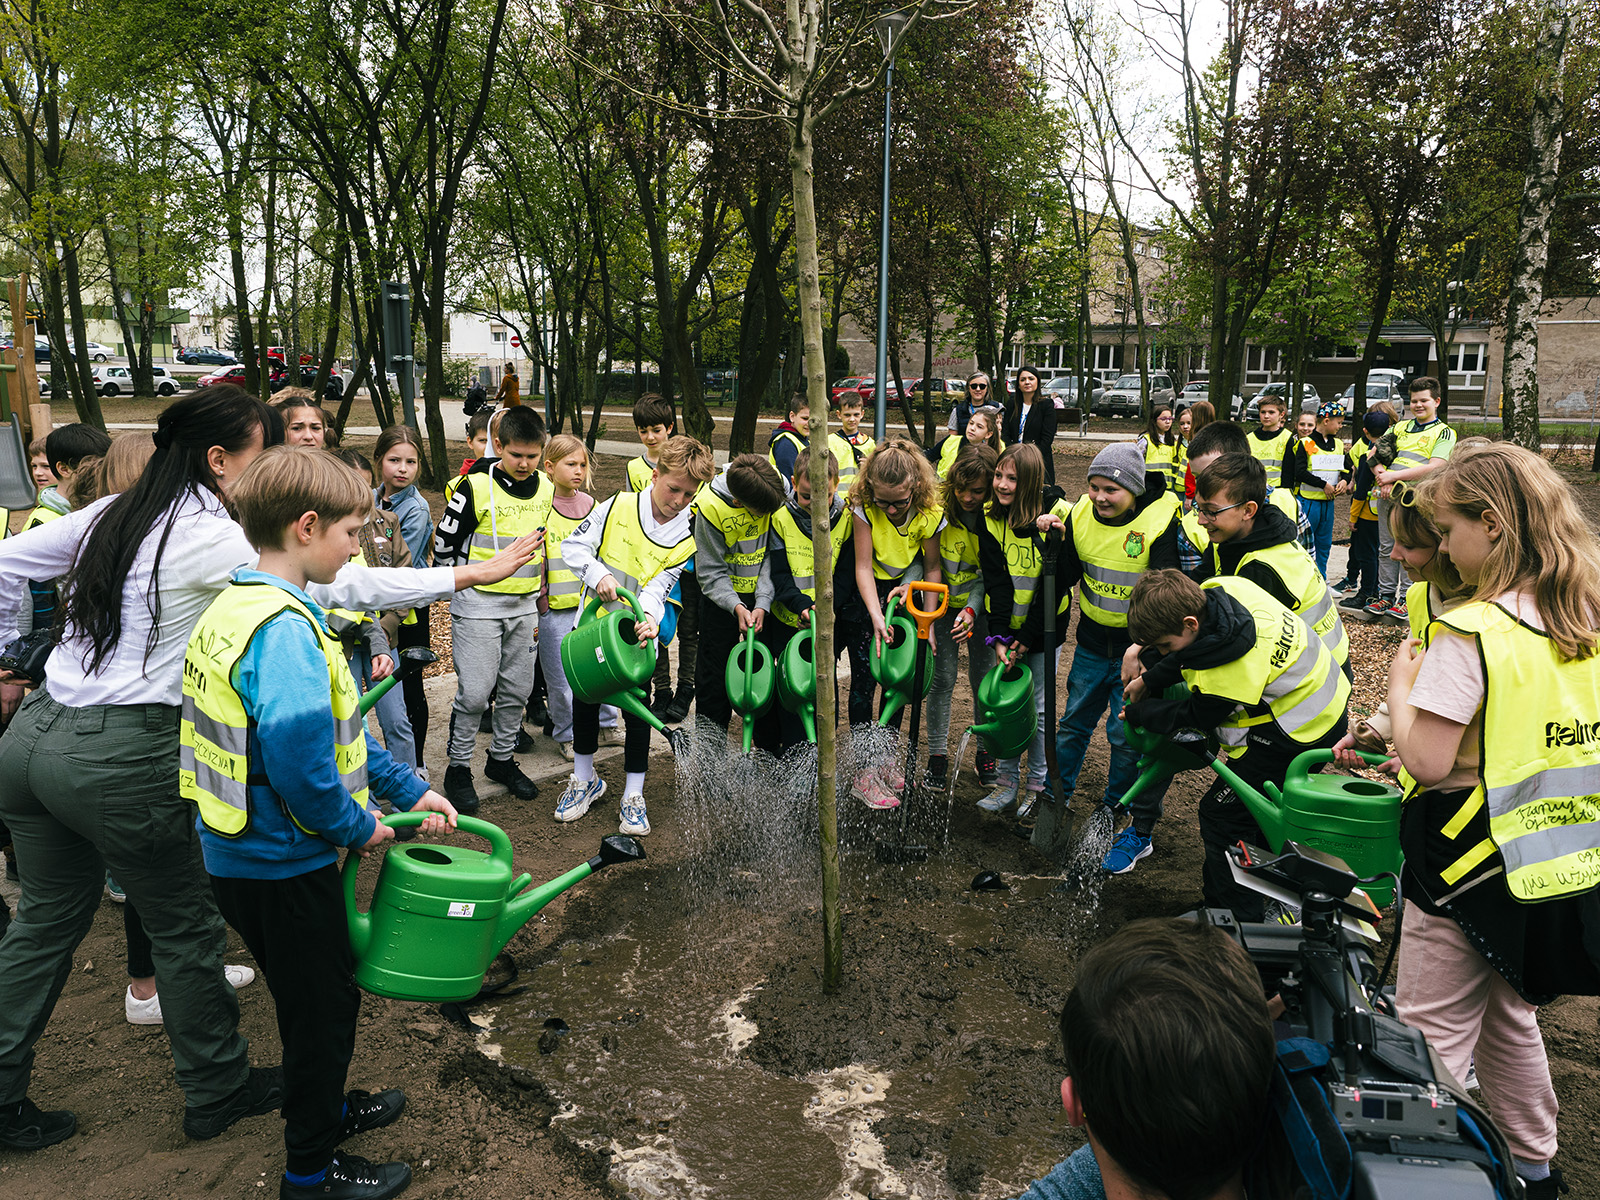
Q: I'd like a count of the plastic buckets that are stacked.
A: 0